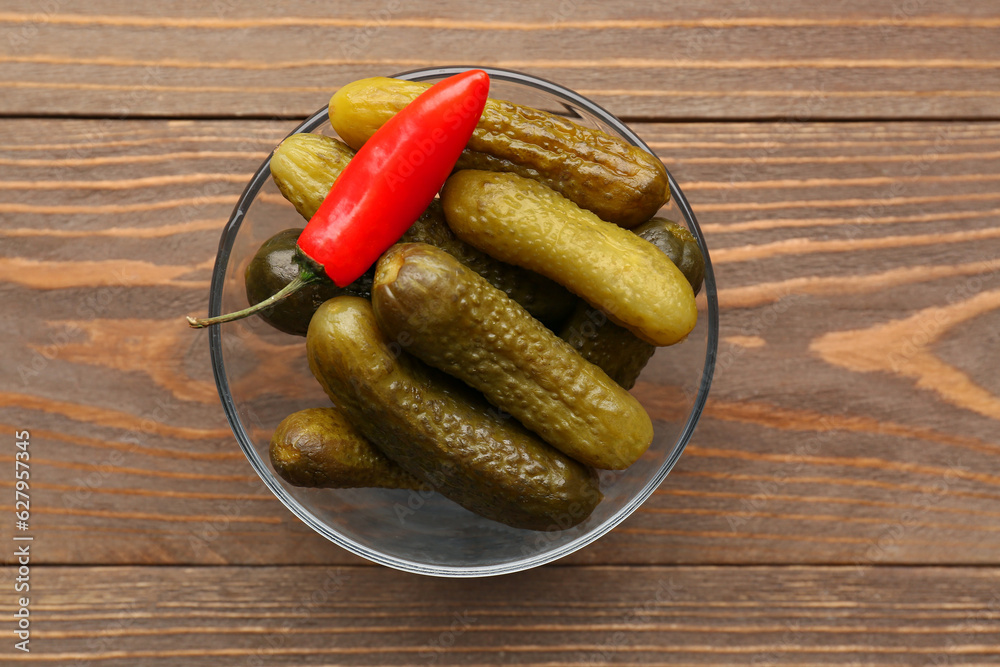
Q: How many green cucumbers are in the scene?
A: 8